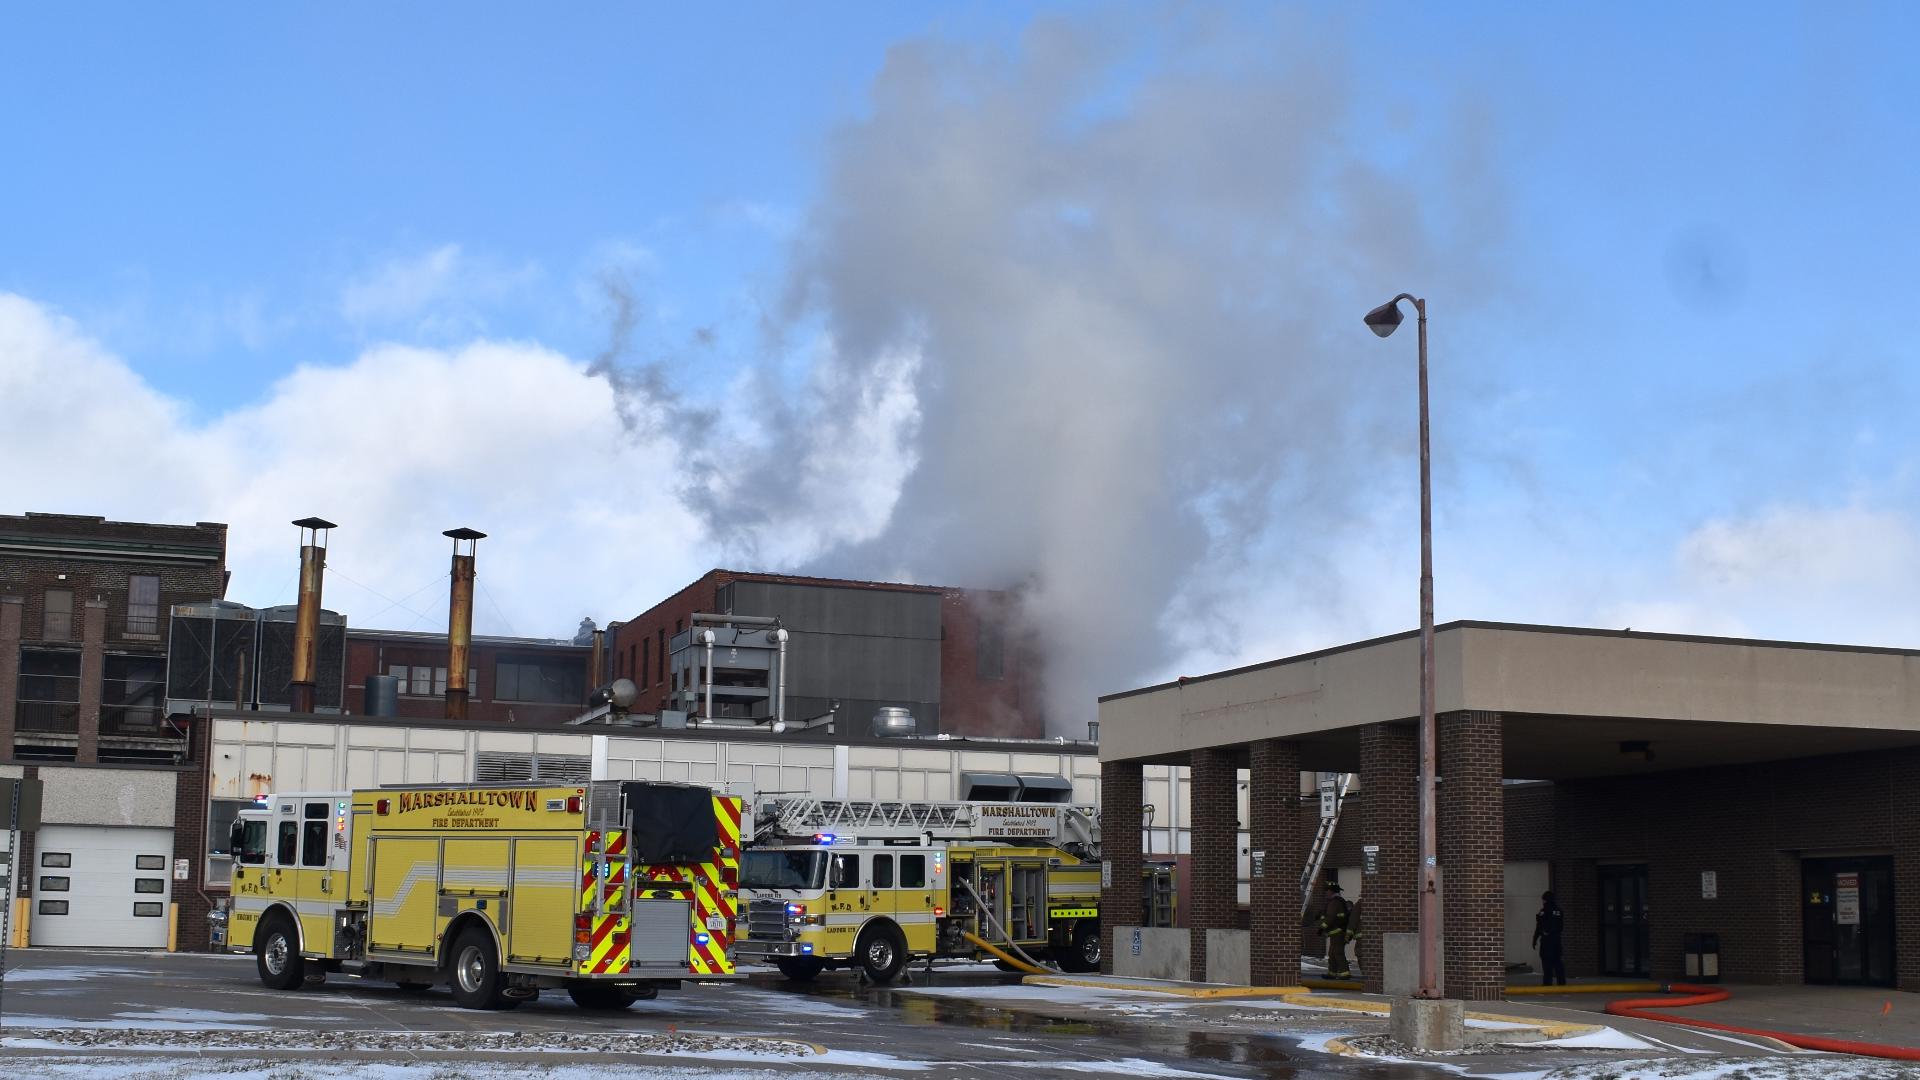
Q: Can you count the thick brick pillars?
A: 5